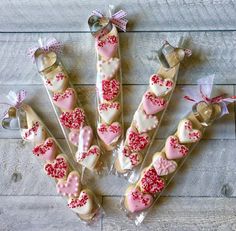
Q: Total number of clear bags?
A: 5